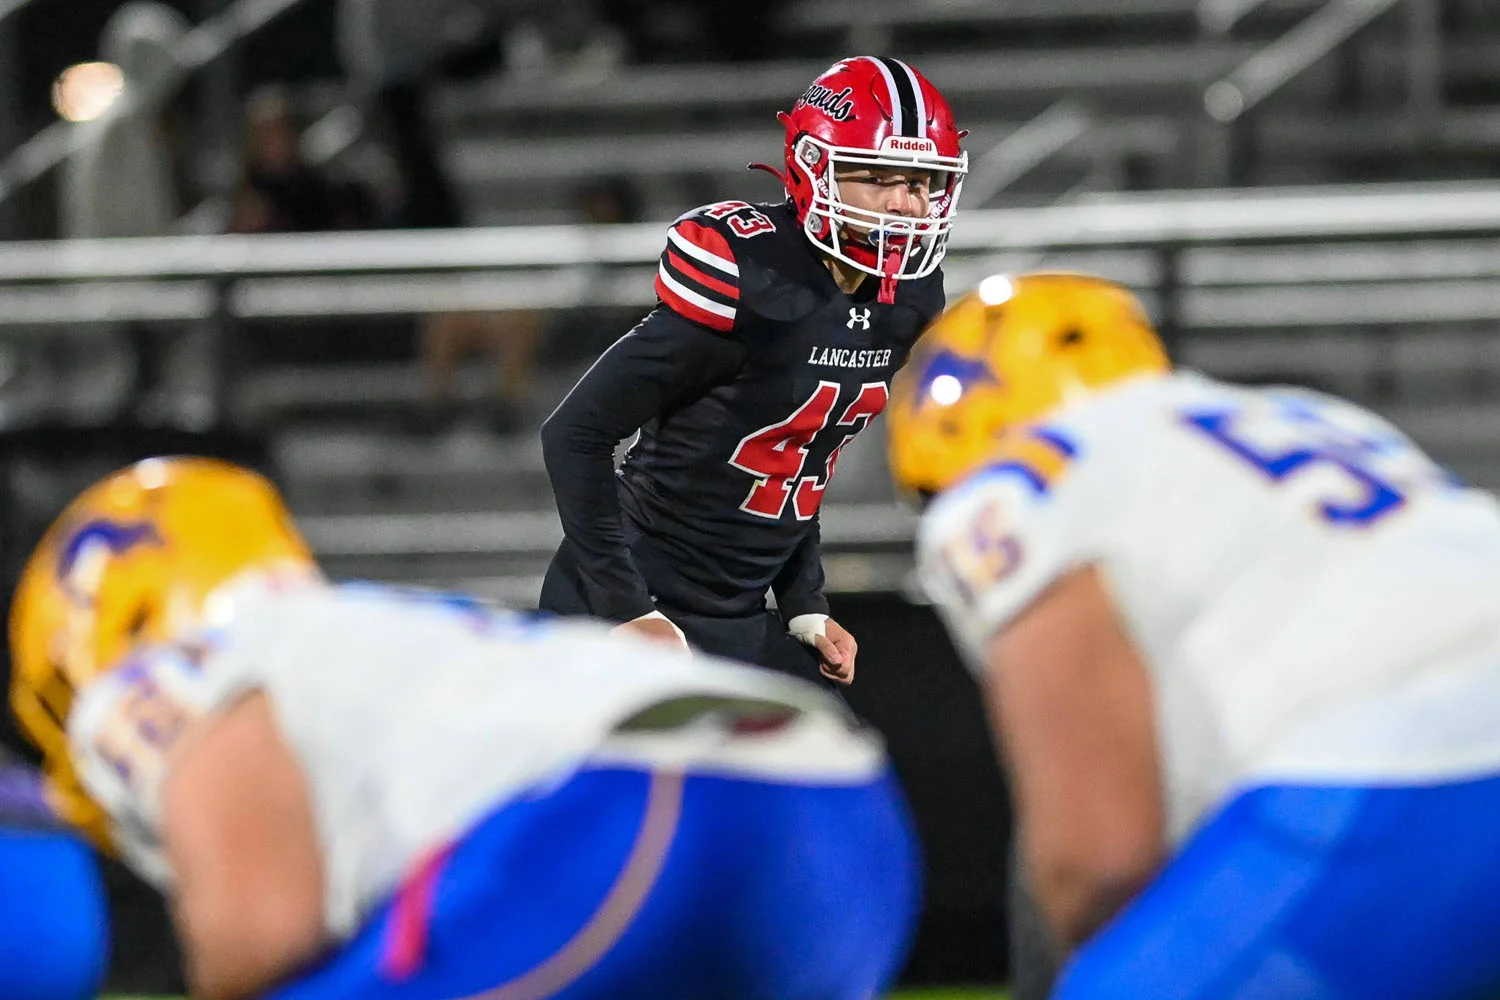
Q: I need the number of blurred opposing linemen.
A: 2